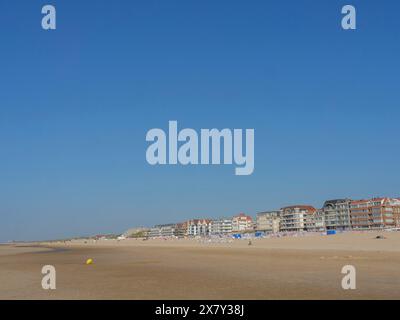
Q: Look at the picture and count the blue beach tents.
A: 3